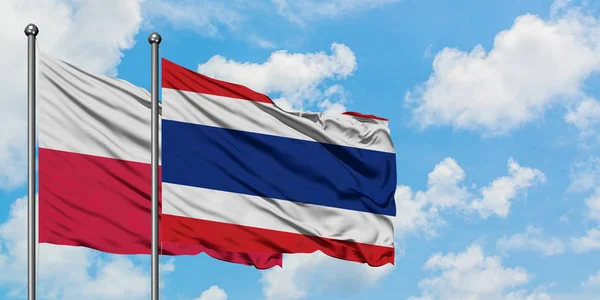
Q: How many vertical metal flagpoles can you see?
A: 2